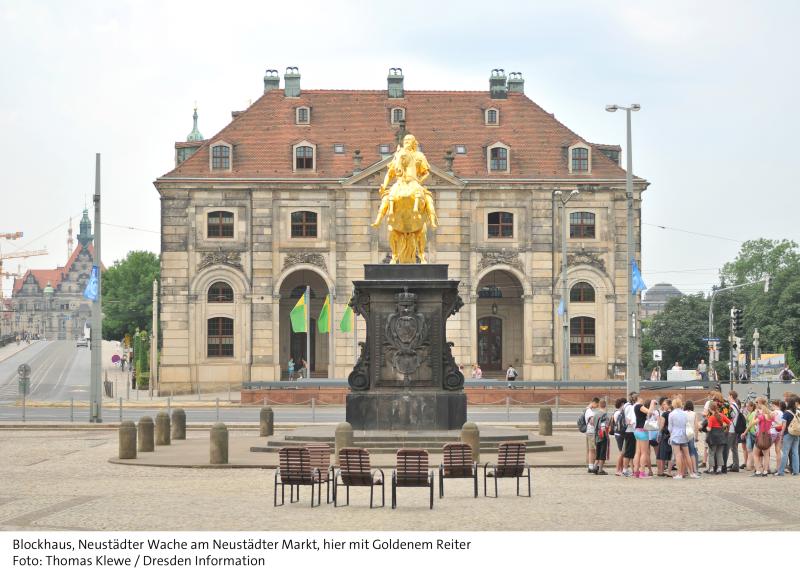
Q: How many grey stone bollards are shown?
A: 9